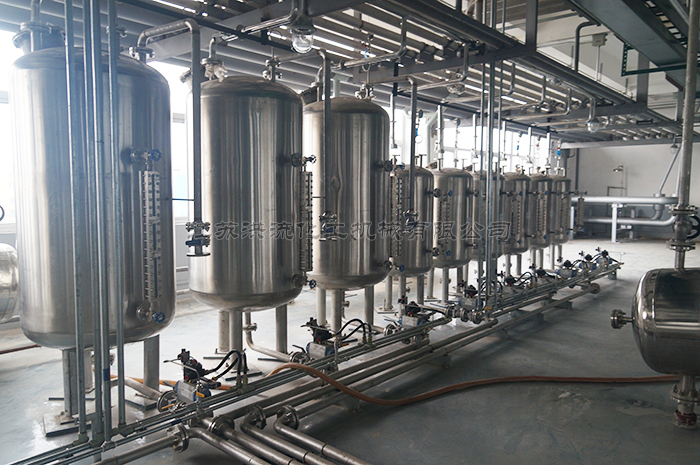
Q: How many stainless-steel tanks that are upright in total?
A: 9